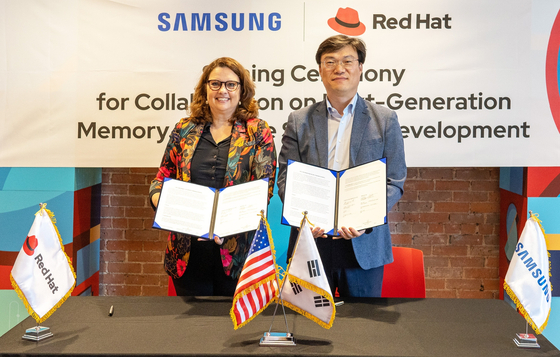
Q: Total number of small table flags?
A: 4